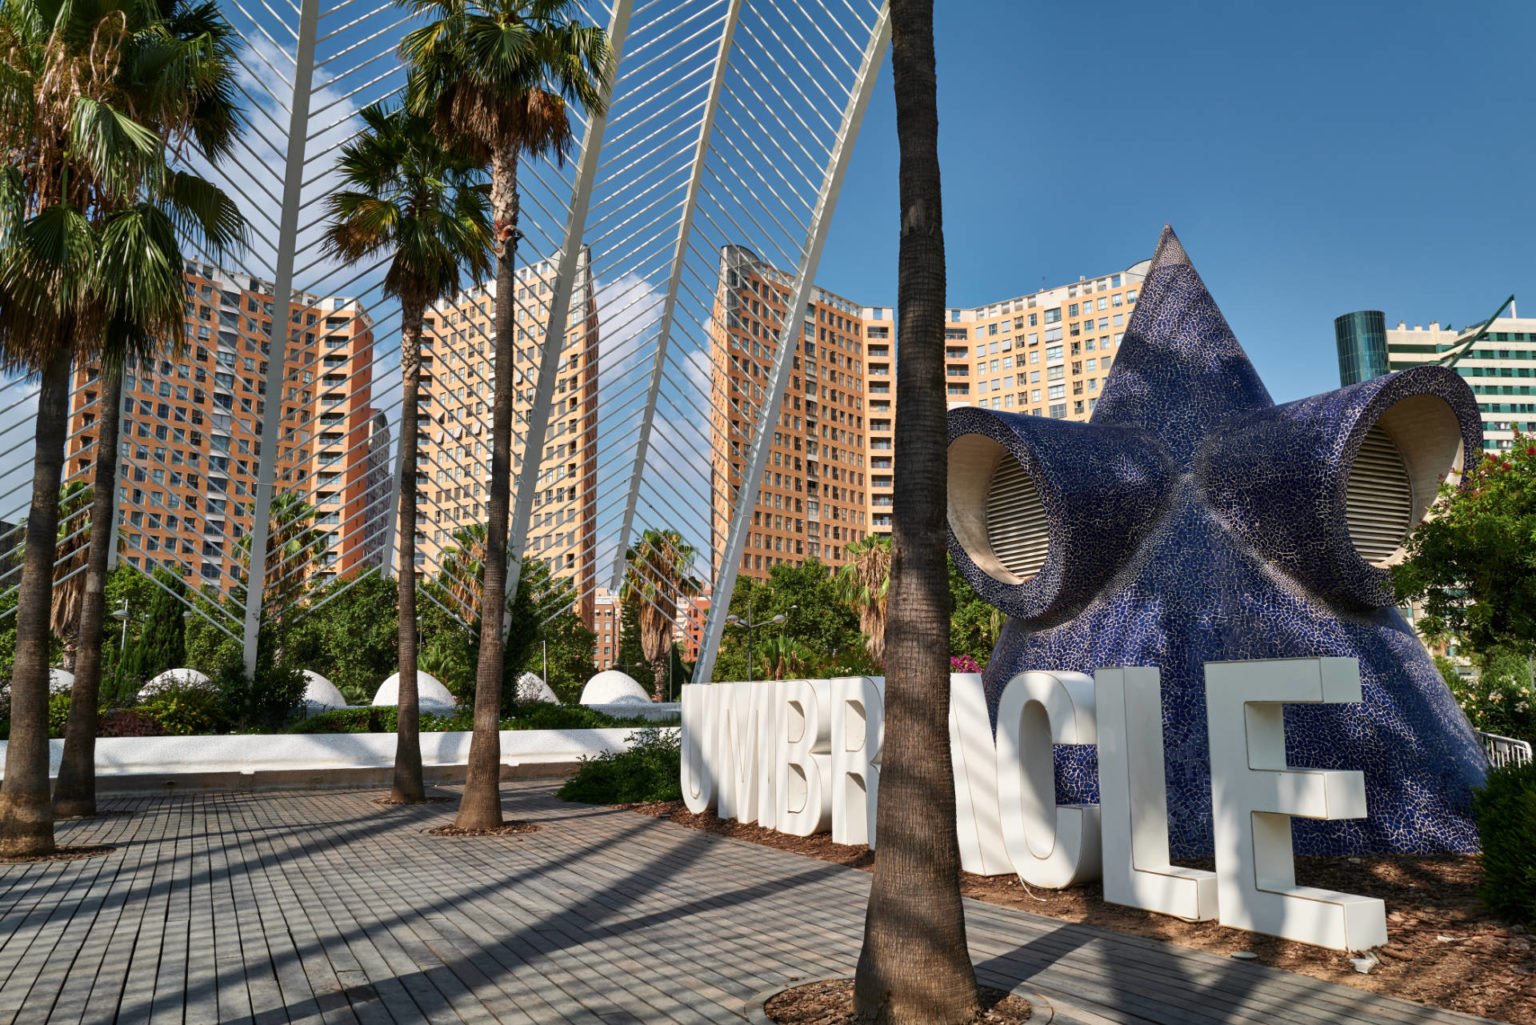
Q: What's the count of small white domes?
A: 6